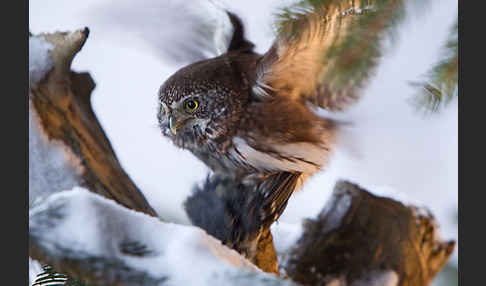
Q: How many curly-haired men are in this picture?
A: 0